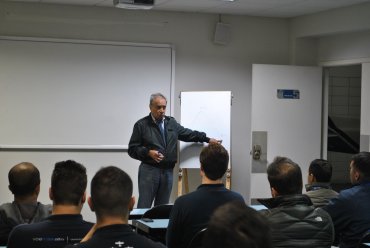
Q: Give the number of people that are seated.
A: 8